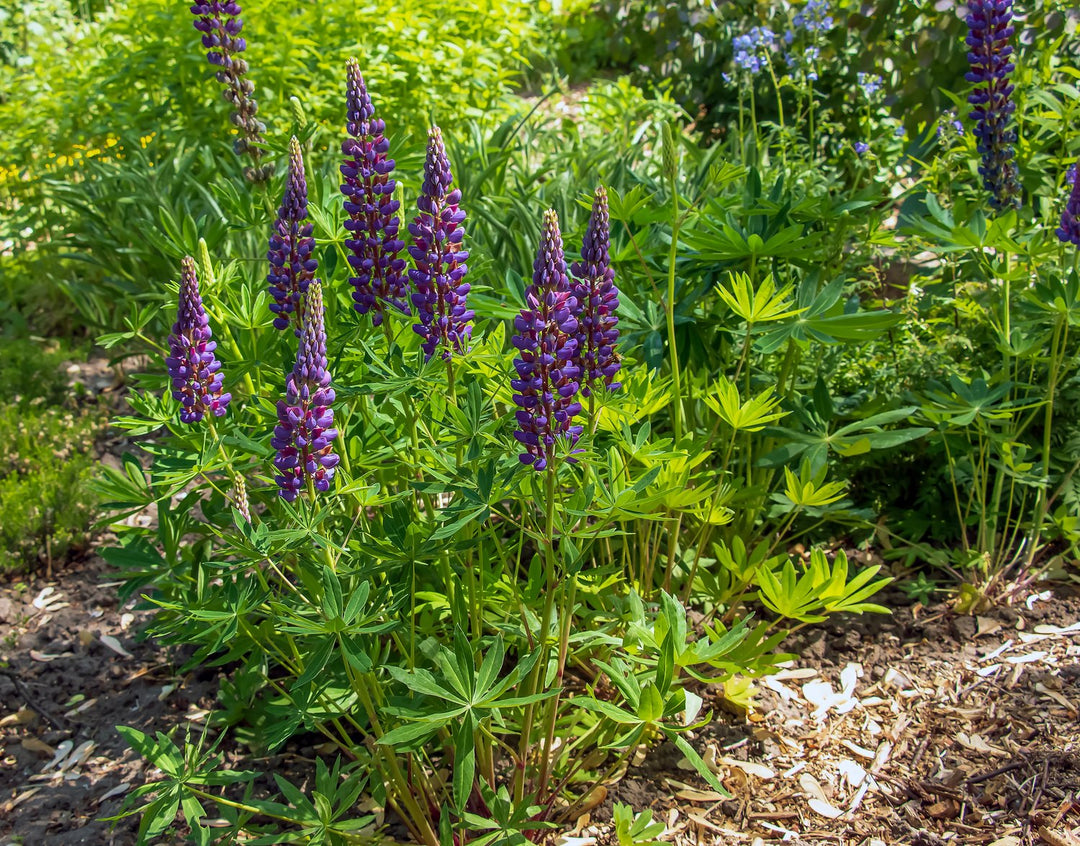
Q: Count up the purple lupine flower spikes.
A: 10